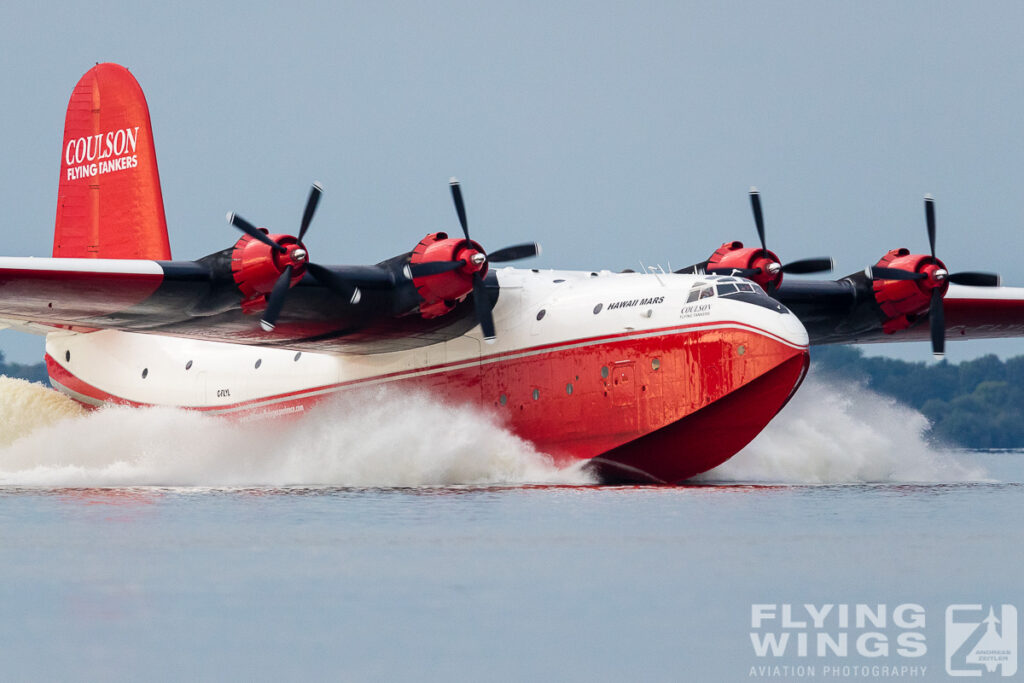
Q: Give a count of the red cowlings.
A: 4